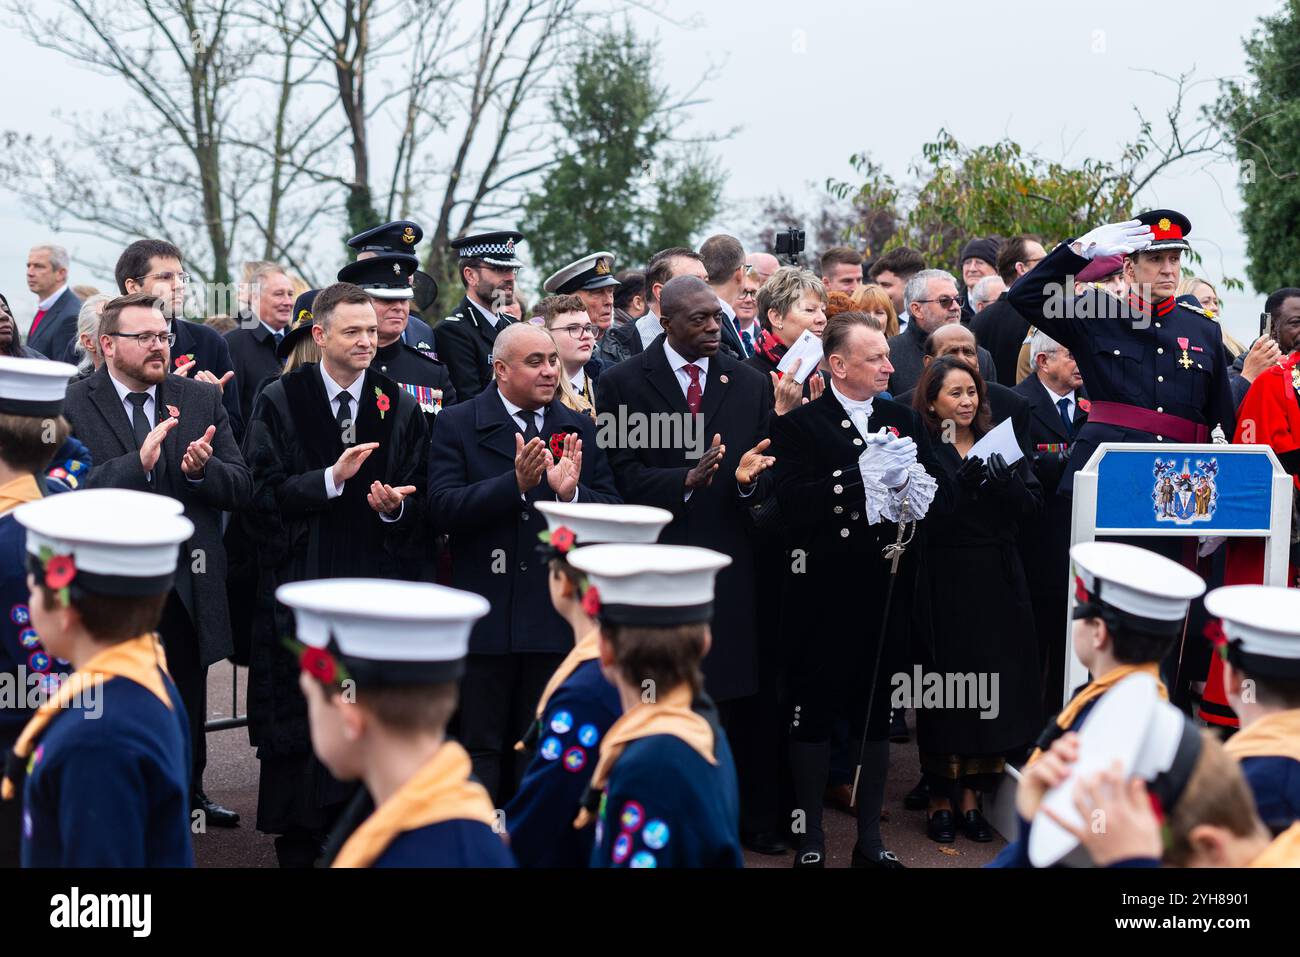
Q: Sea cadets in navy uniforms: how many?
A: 8